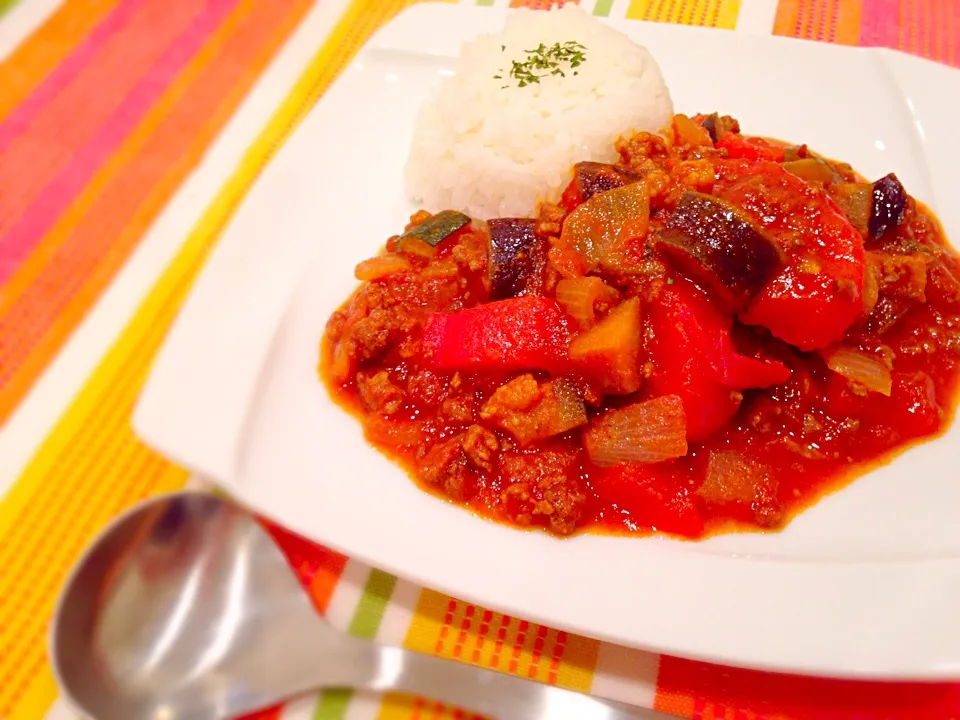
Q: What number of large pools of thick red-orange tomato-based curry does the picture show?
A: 1